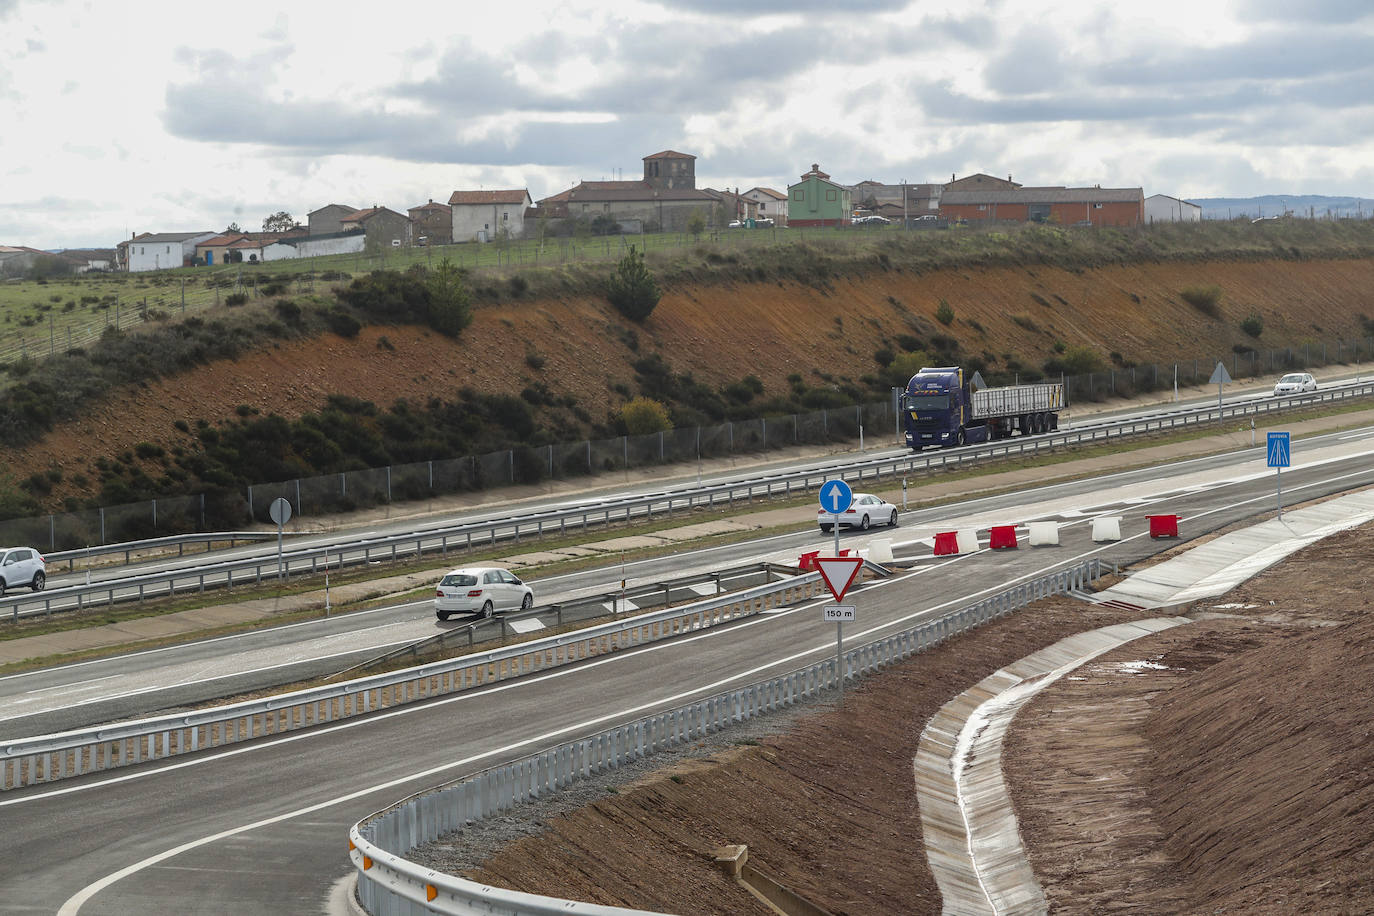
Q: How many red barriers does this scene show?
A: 5